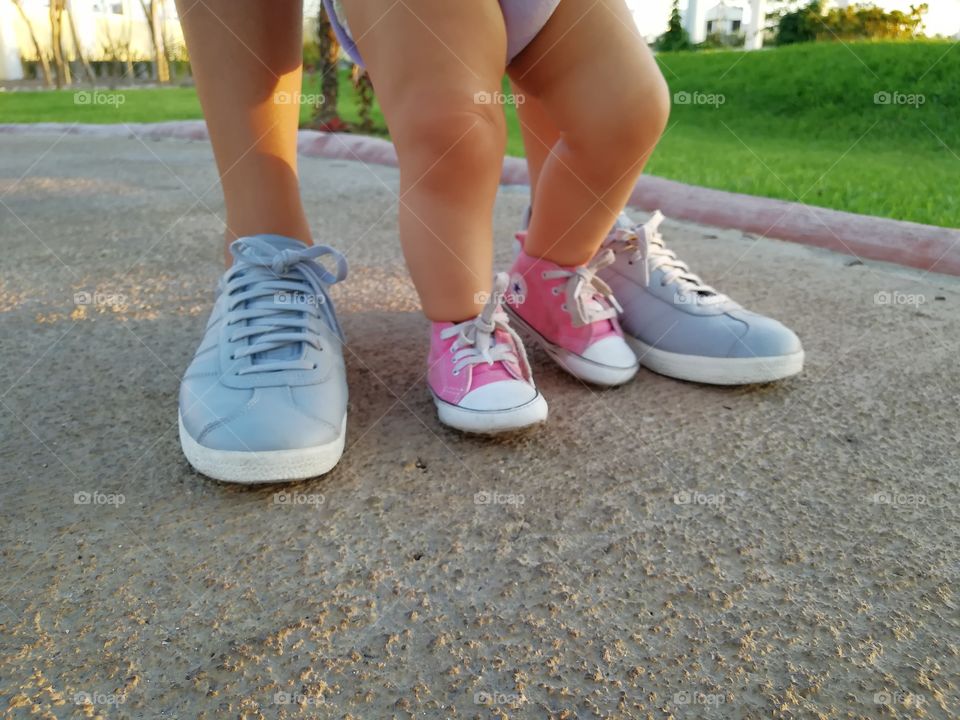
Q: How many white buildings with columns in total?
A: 1